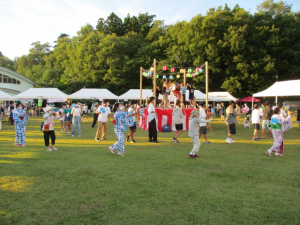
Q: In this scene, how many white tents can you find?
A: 7